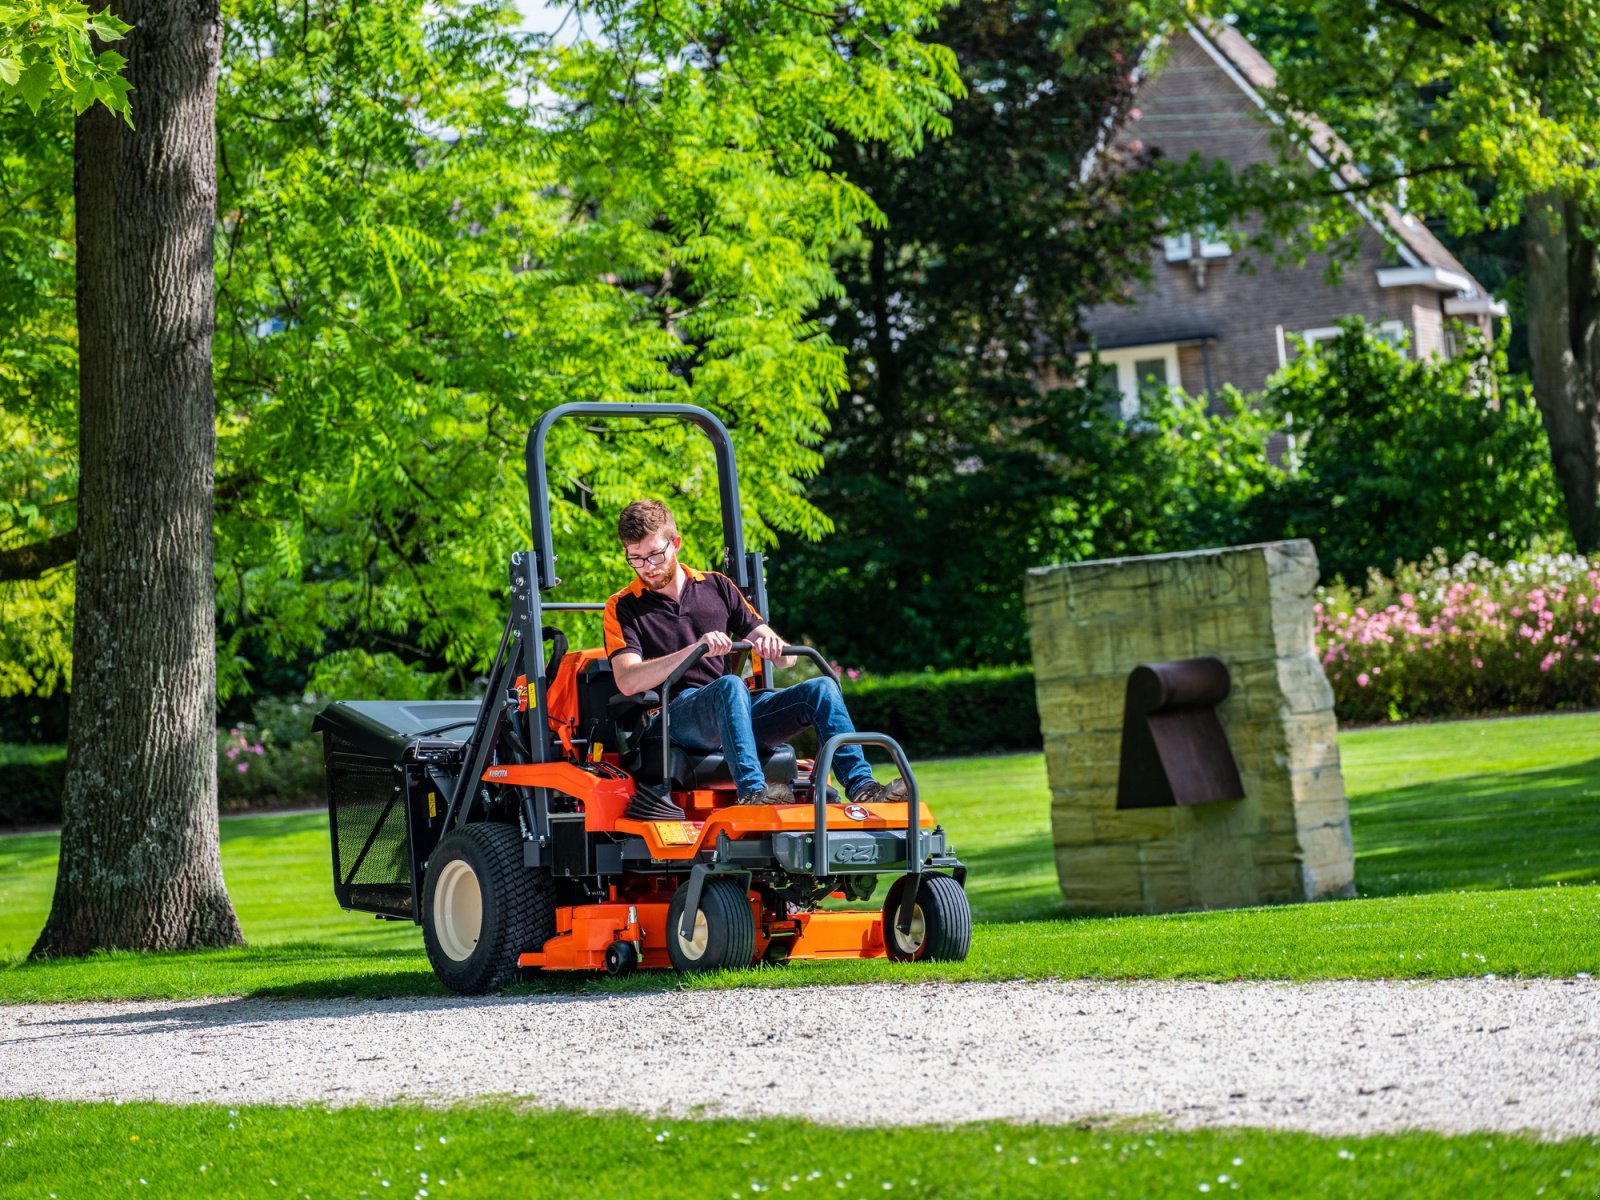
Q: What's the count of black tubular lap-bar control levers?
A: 2